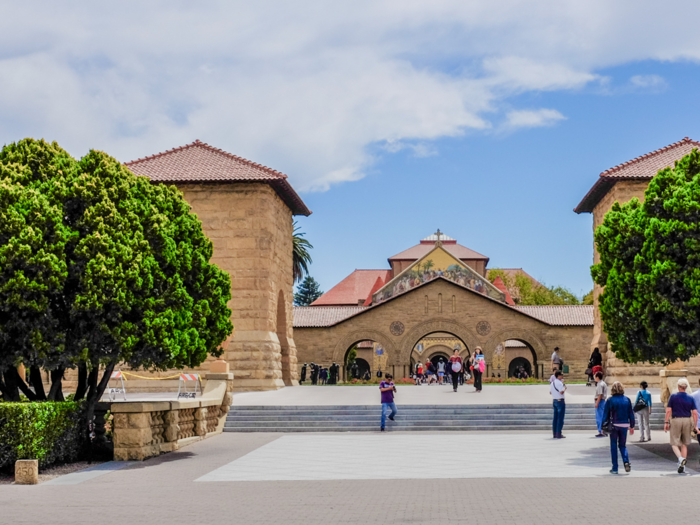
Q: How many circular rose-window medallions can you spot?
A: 2